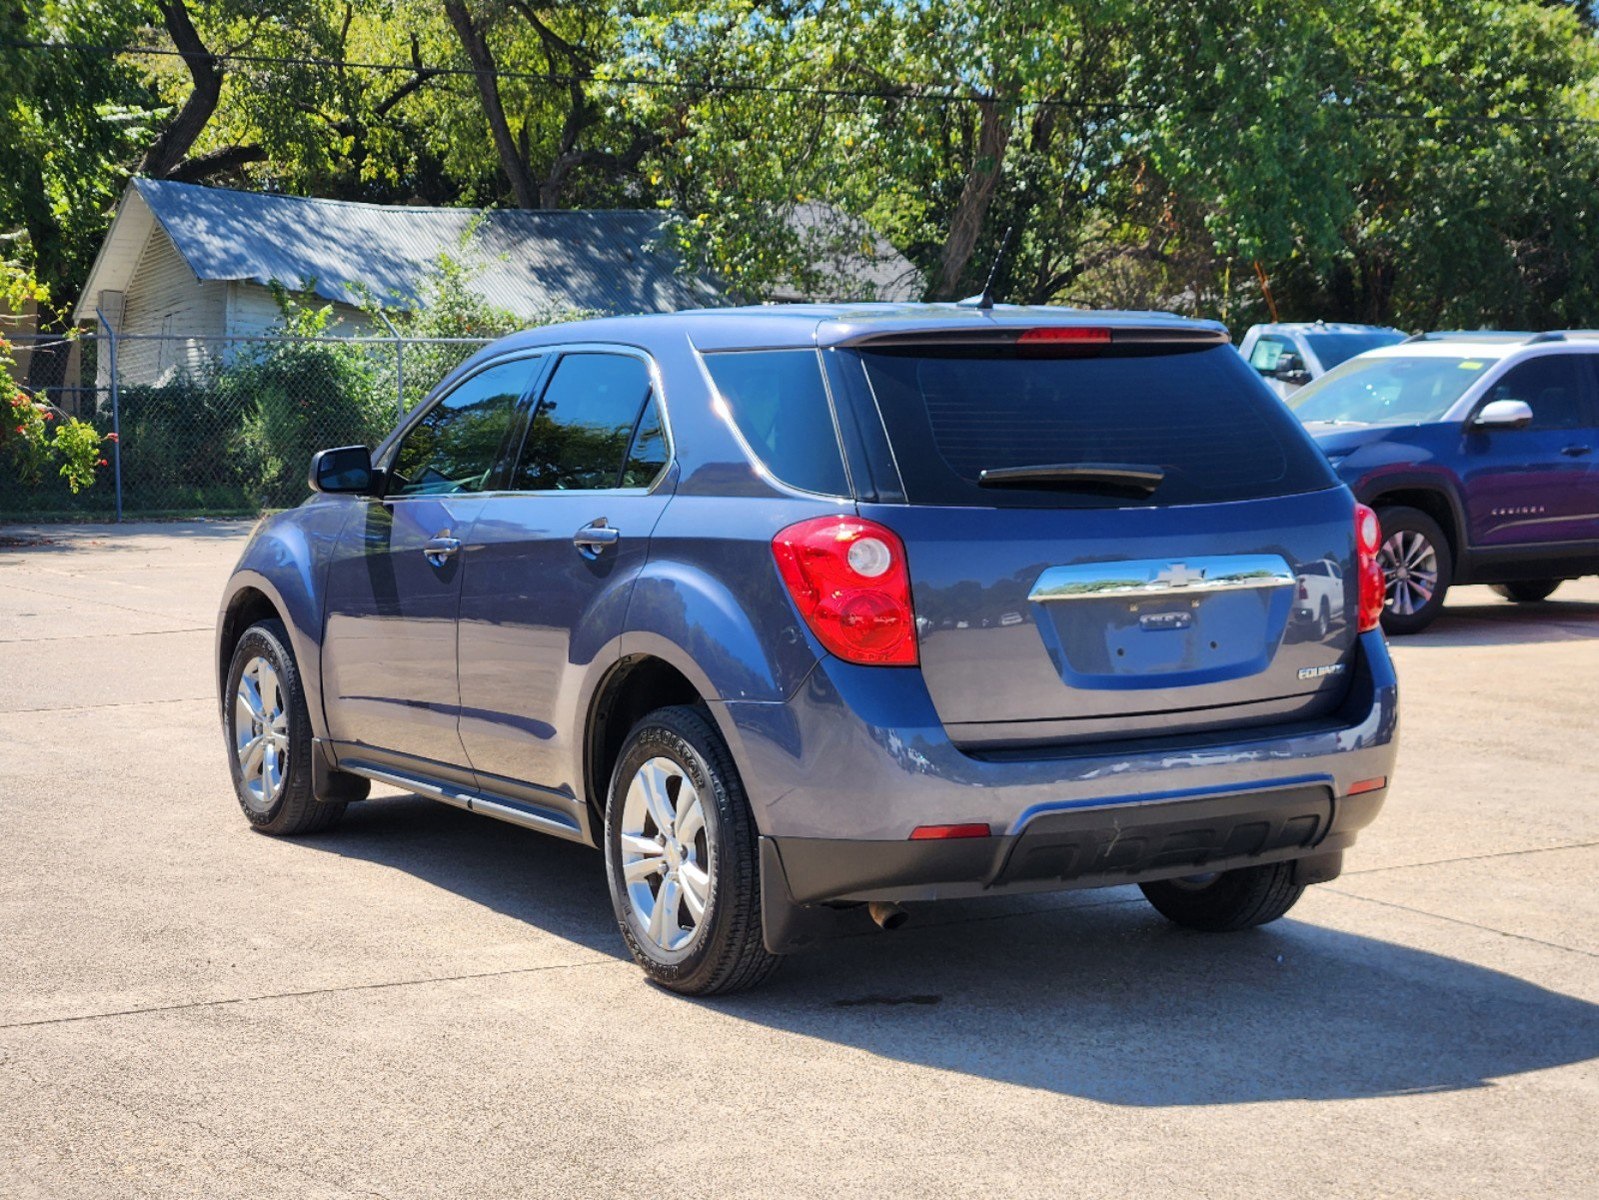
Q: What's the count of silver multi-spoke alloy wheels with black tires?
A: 3